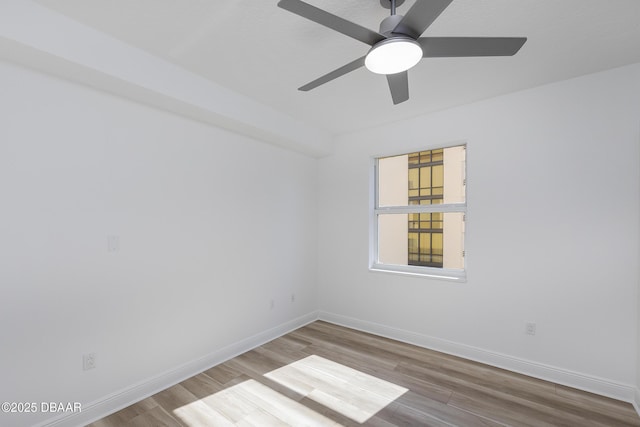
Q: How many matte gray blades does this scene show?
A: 5